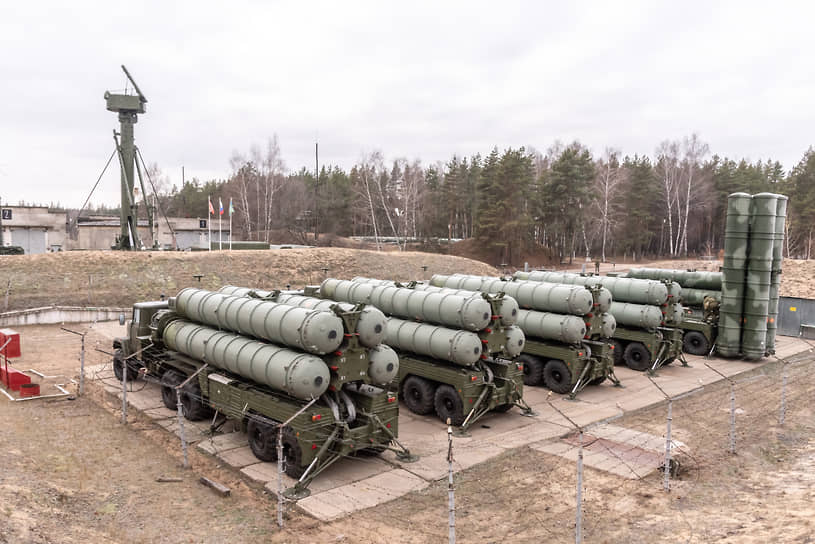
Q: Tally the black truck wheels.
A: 12